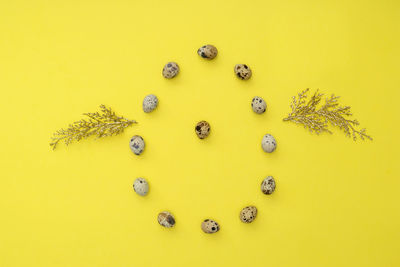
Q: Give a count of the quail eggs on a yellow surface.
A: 13